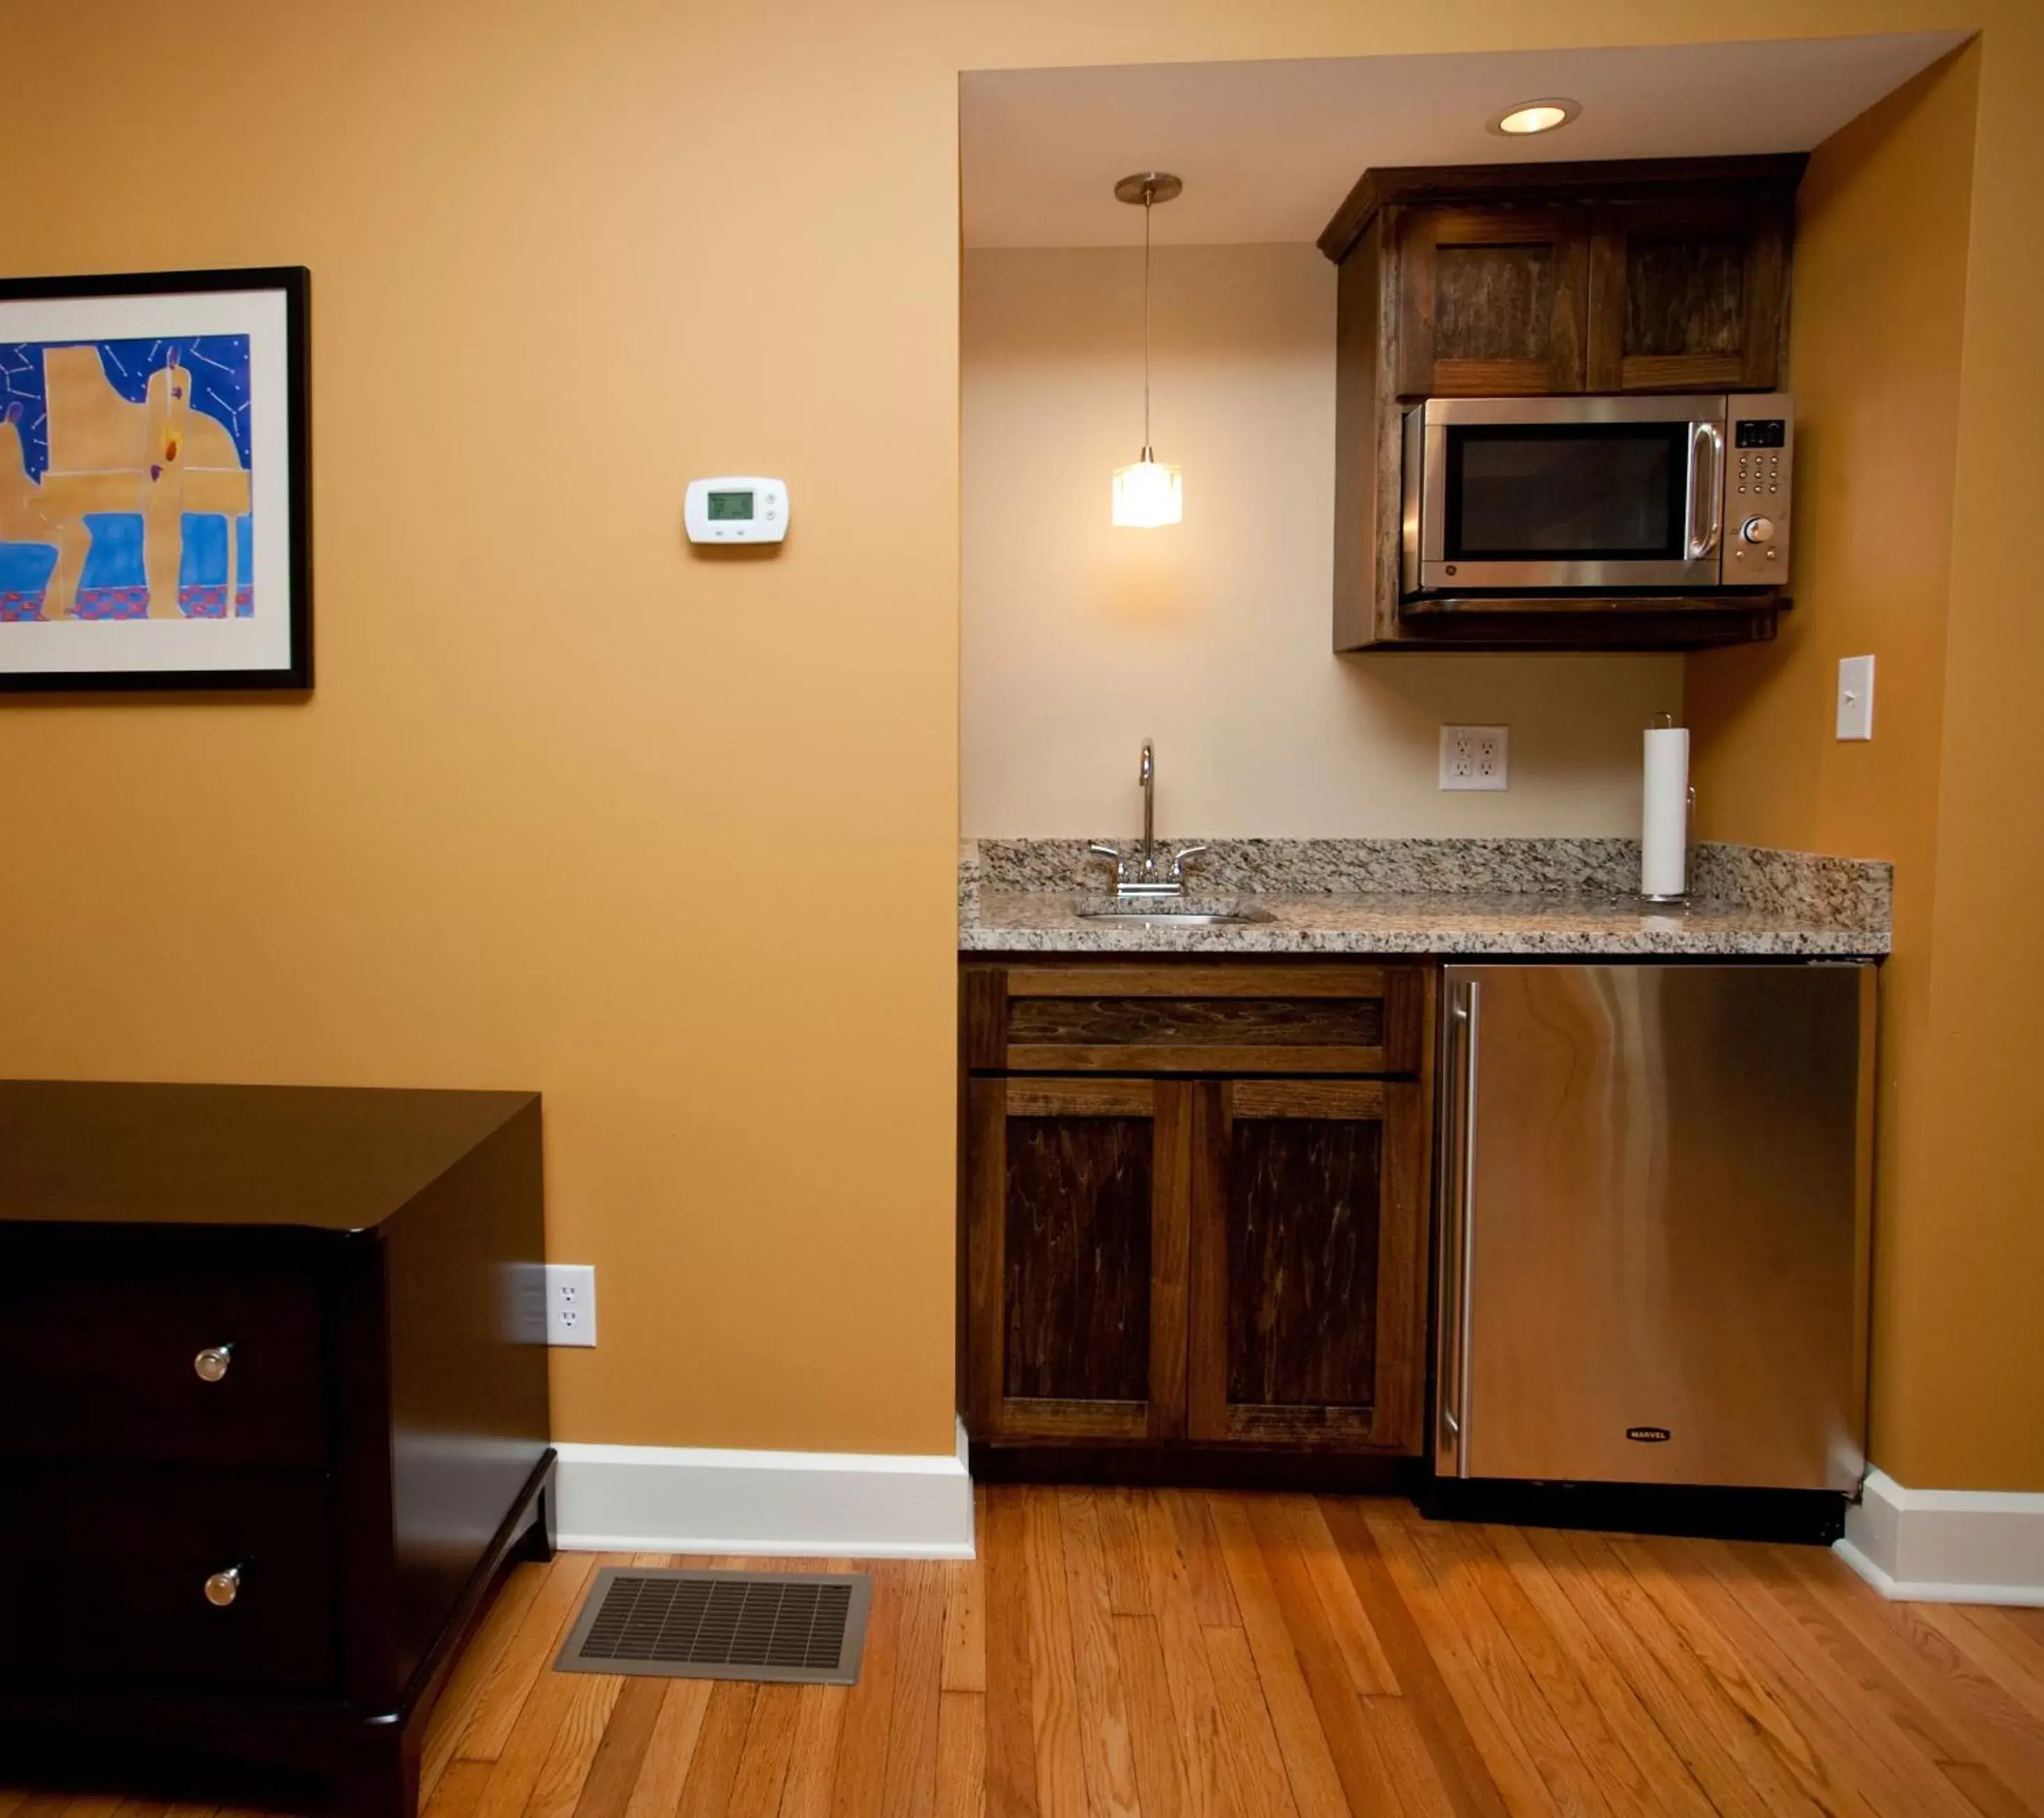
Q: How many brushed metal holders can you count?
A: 1